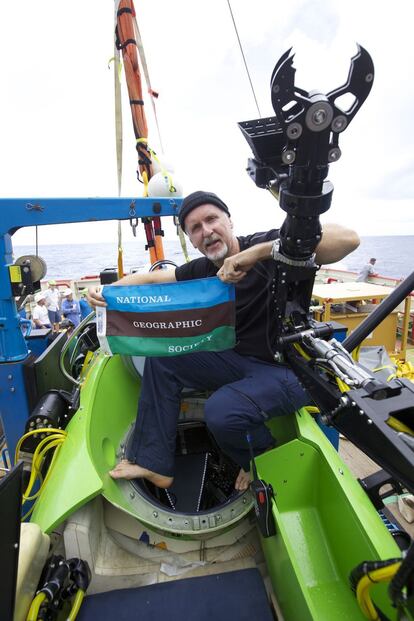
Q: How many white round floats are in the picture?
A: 2